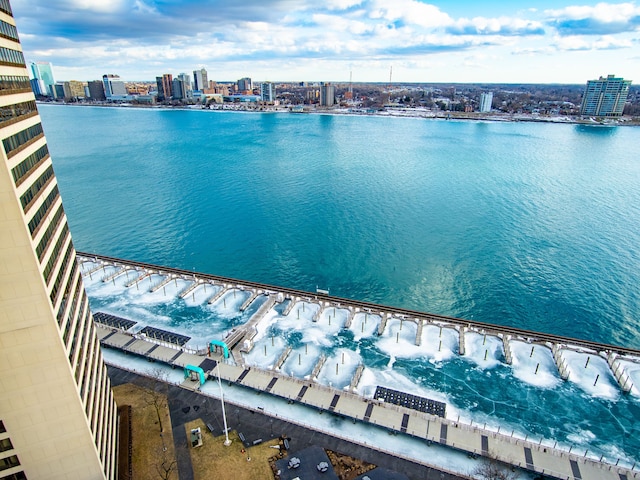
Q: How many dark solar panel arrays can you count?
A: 3